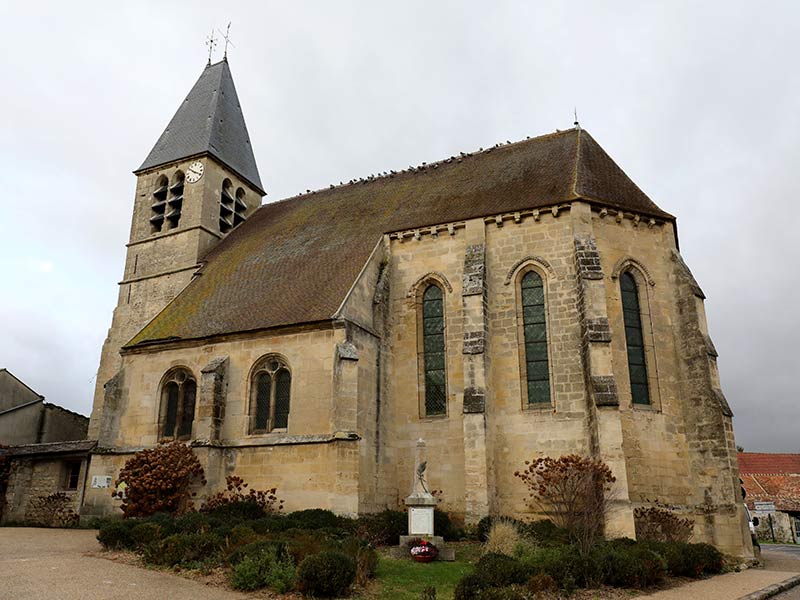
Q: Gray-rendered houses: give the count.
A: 1